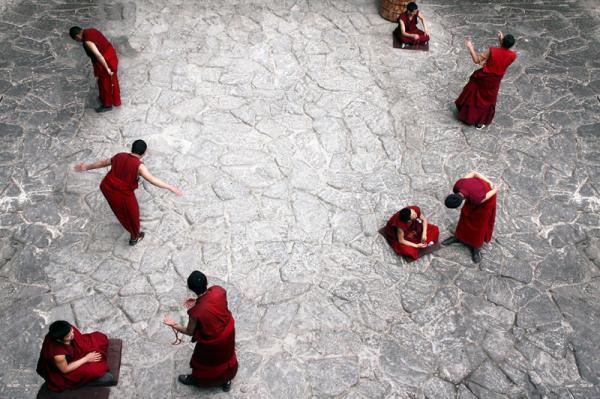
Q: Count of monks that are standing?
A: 5